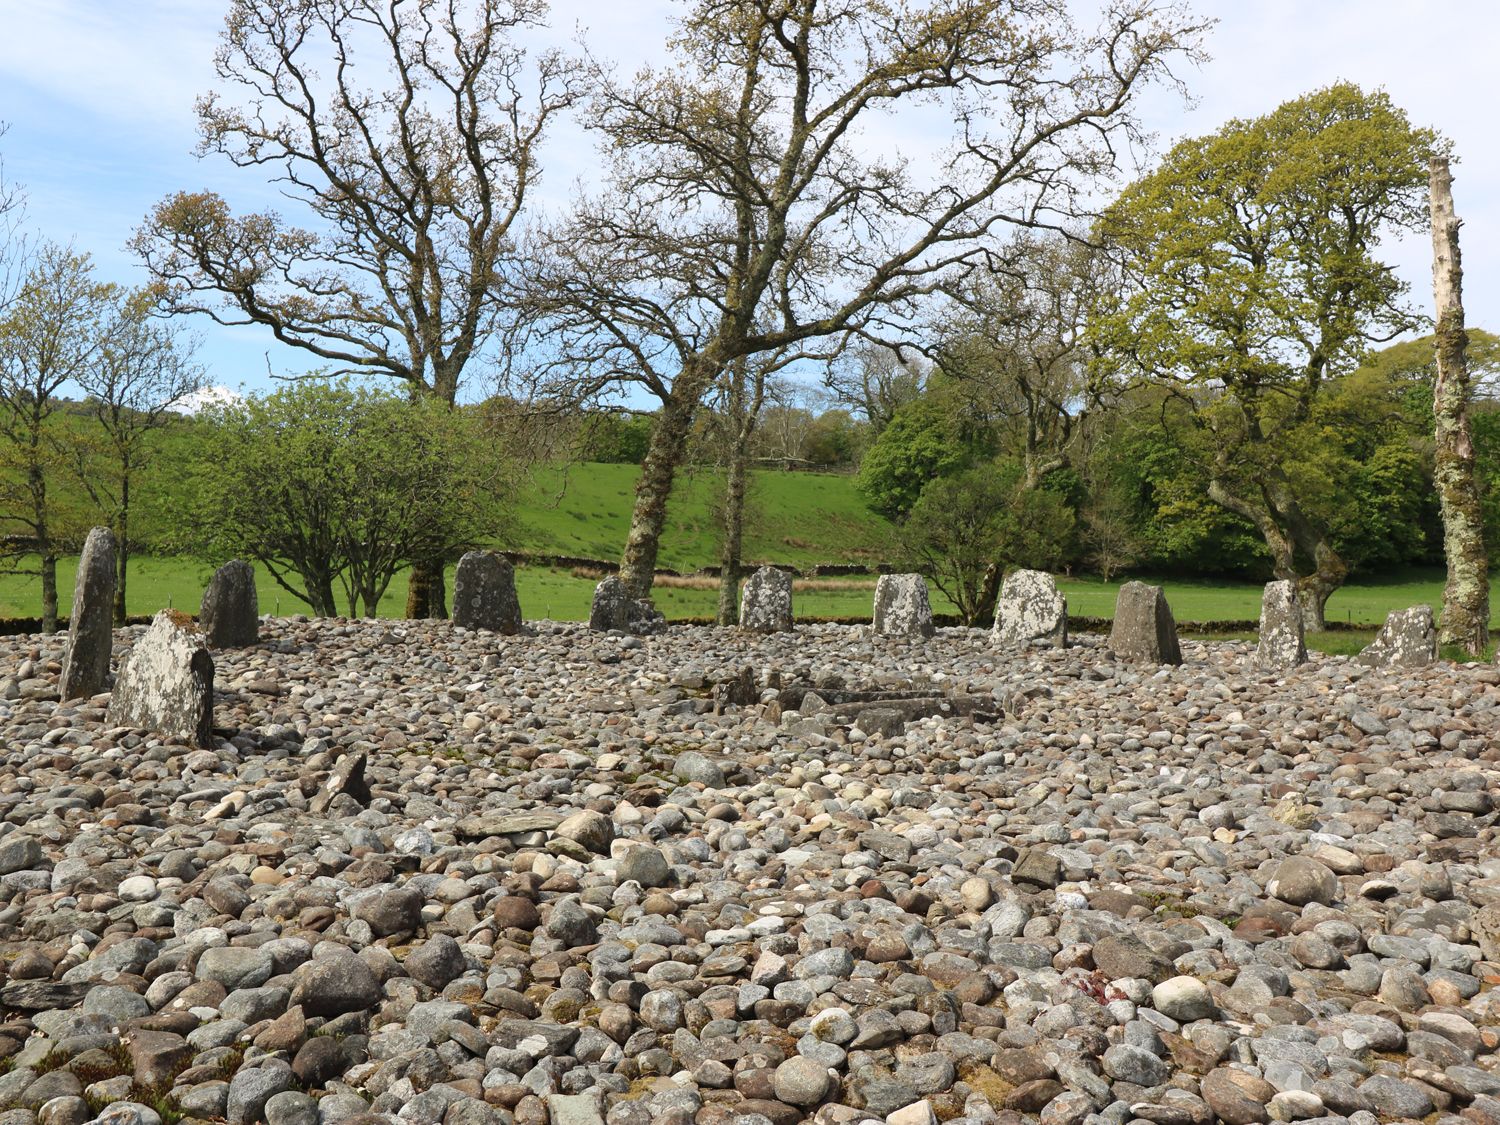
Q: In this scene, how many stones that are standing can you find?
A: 11